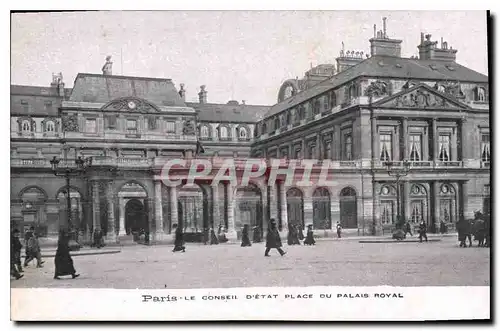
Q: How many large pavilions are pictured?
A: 2